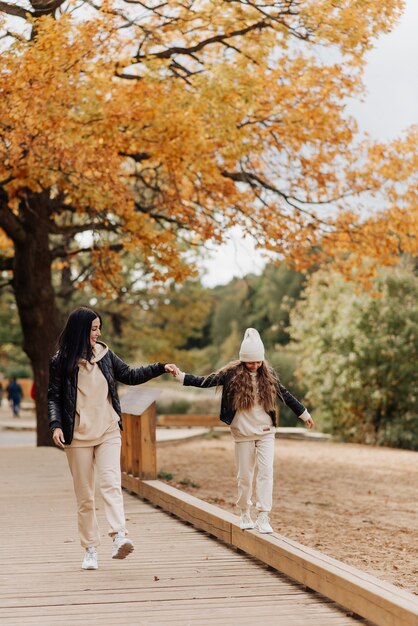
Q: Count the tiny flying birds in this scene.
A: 0